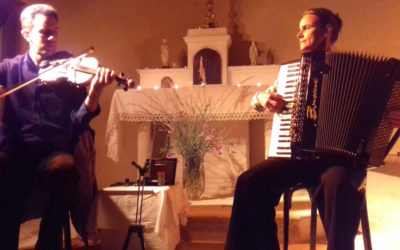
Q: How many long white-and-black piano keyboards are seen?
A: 1